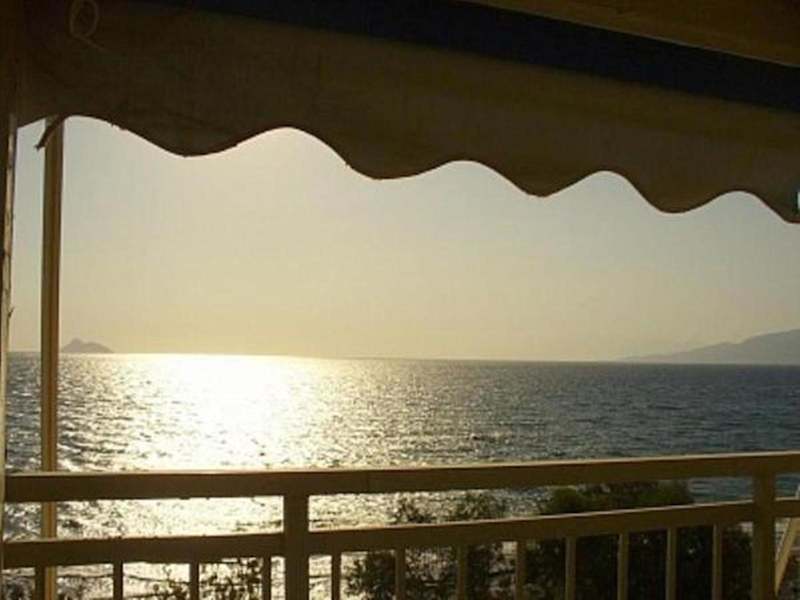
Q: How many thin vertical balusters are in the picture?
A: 12